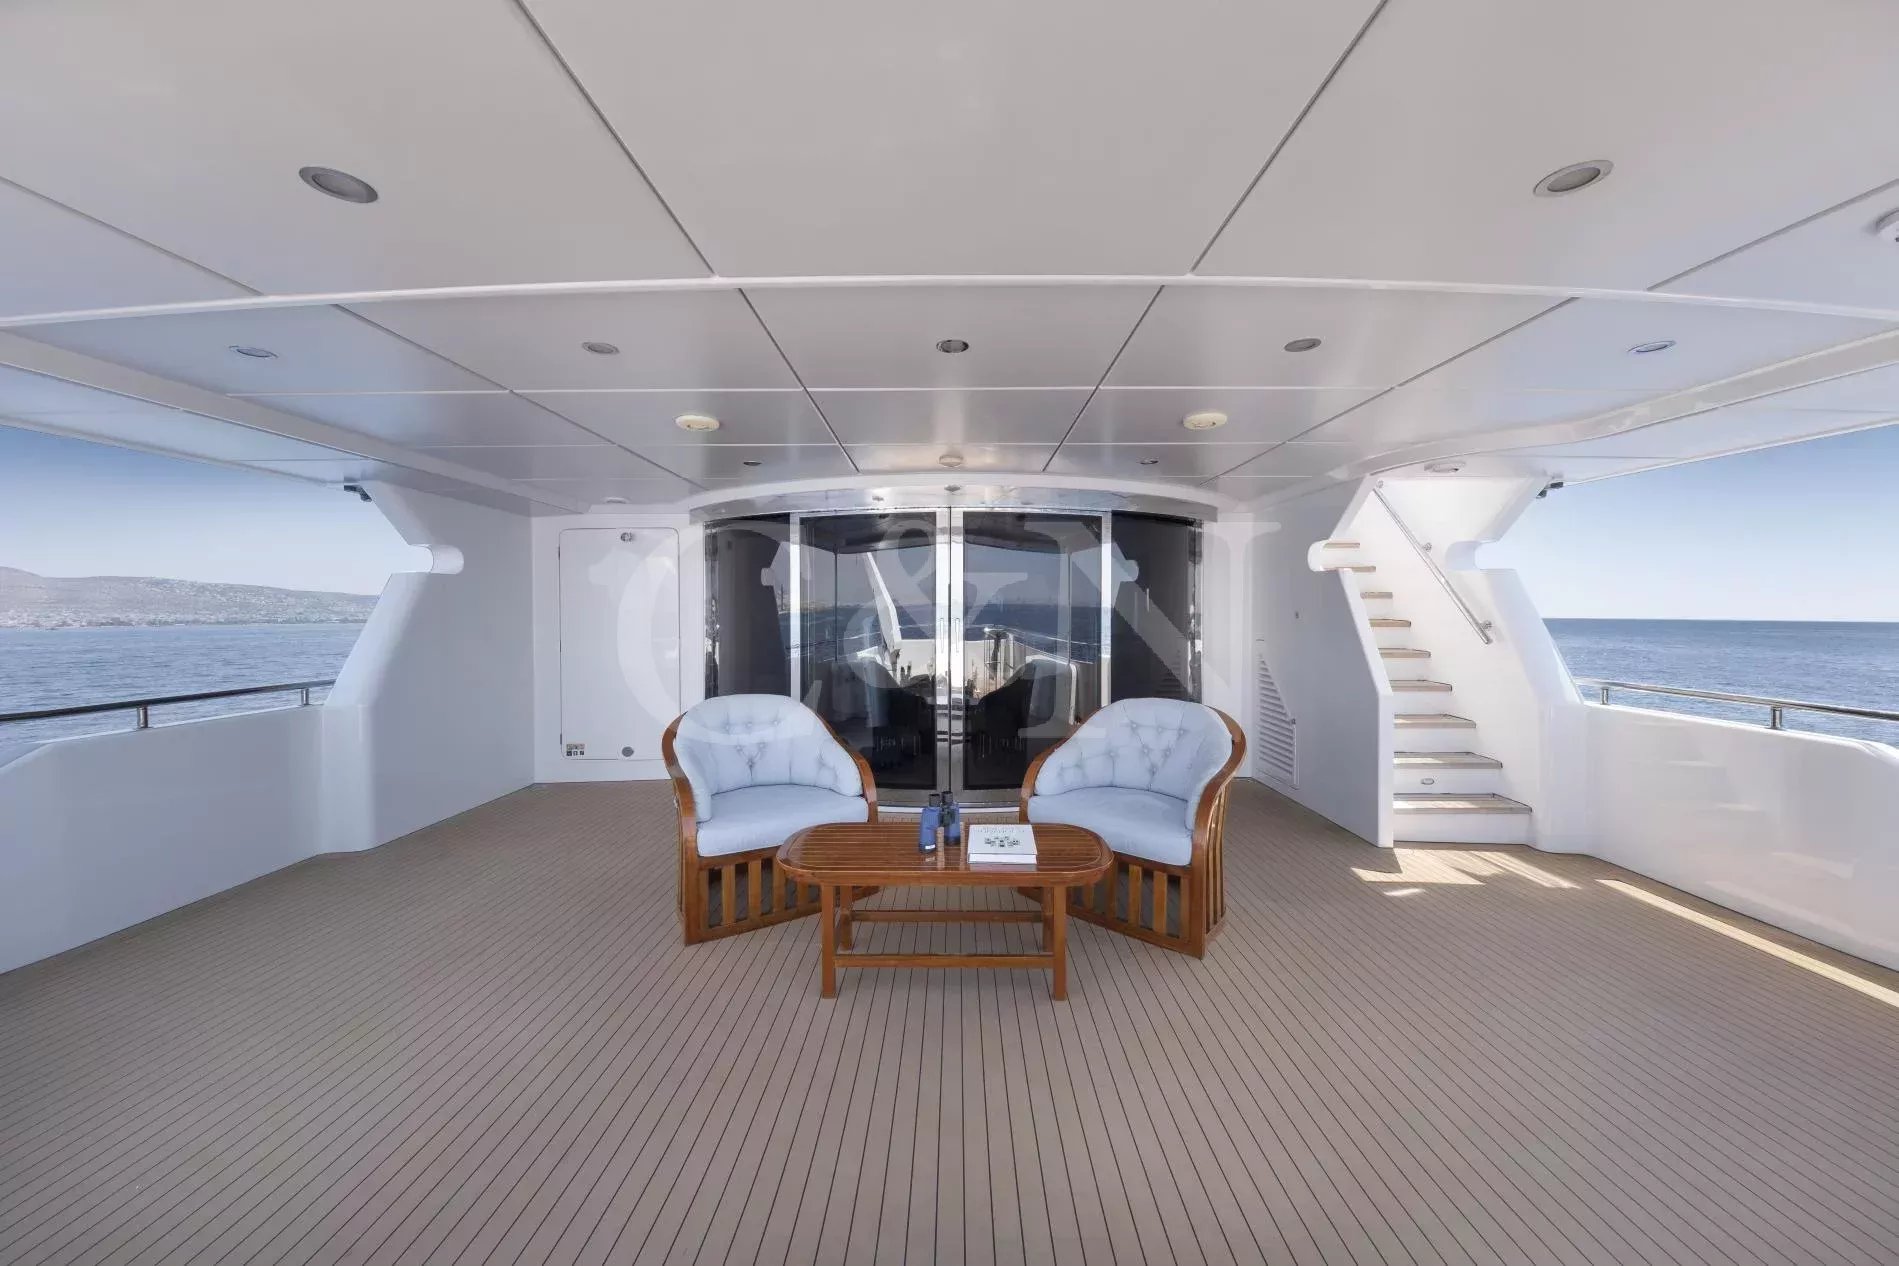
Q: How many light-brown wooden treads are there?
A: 9